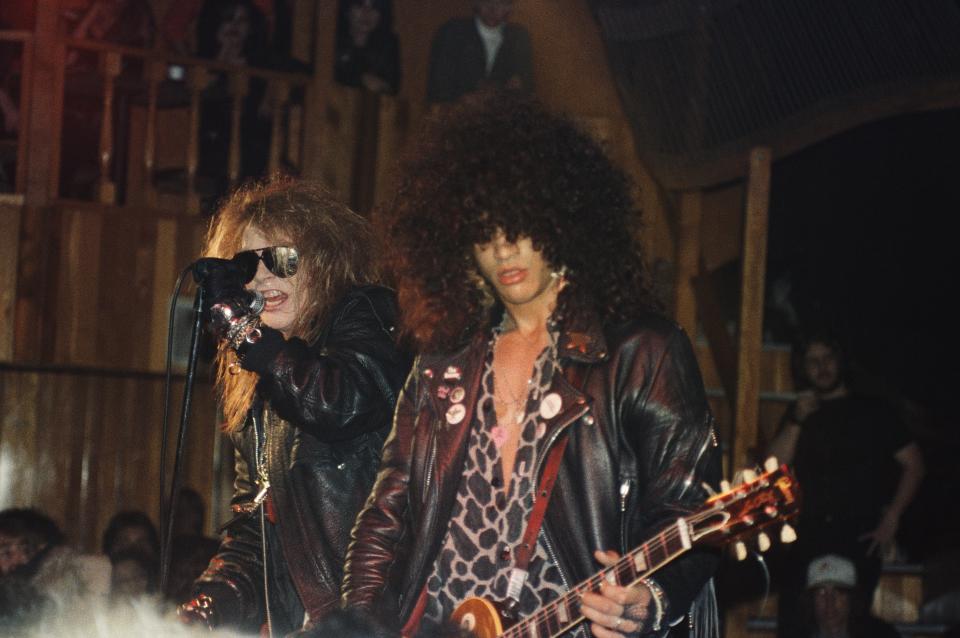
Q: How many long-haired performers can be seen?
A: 2